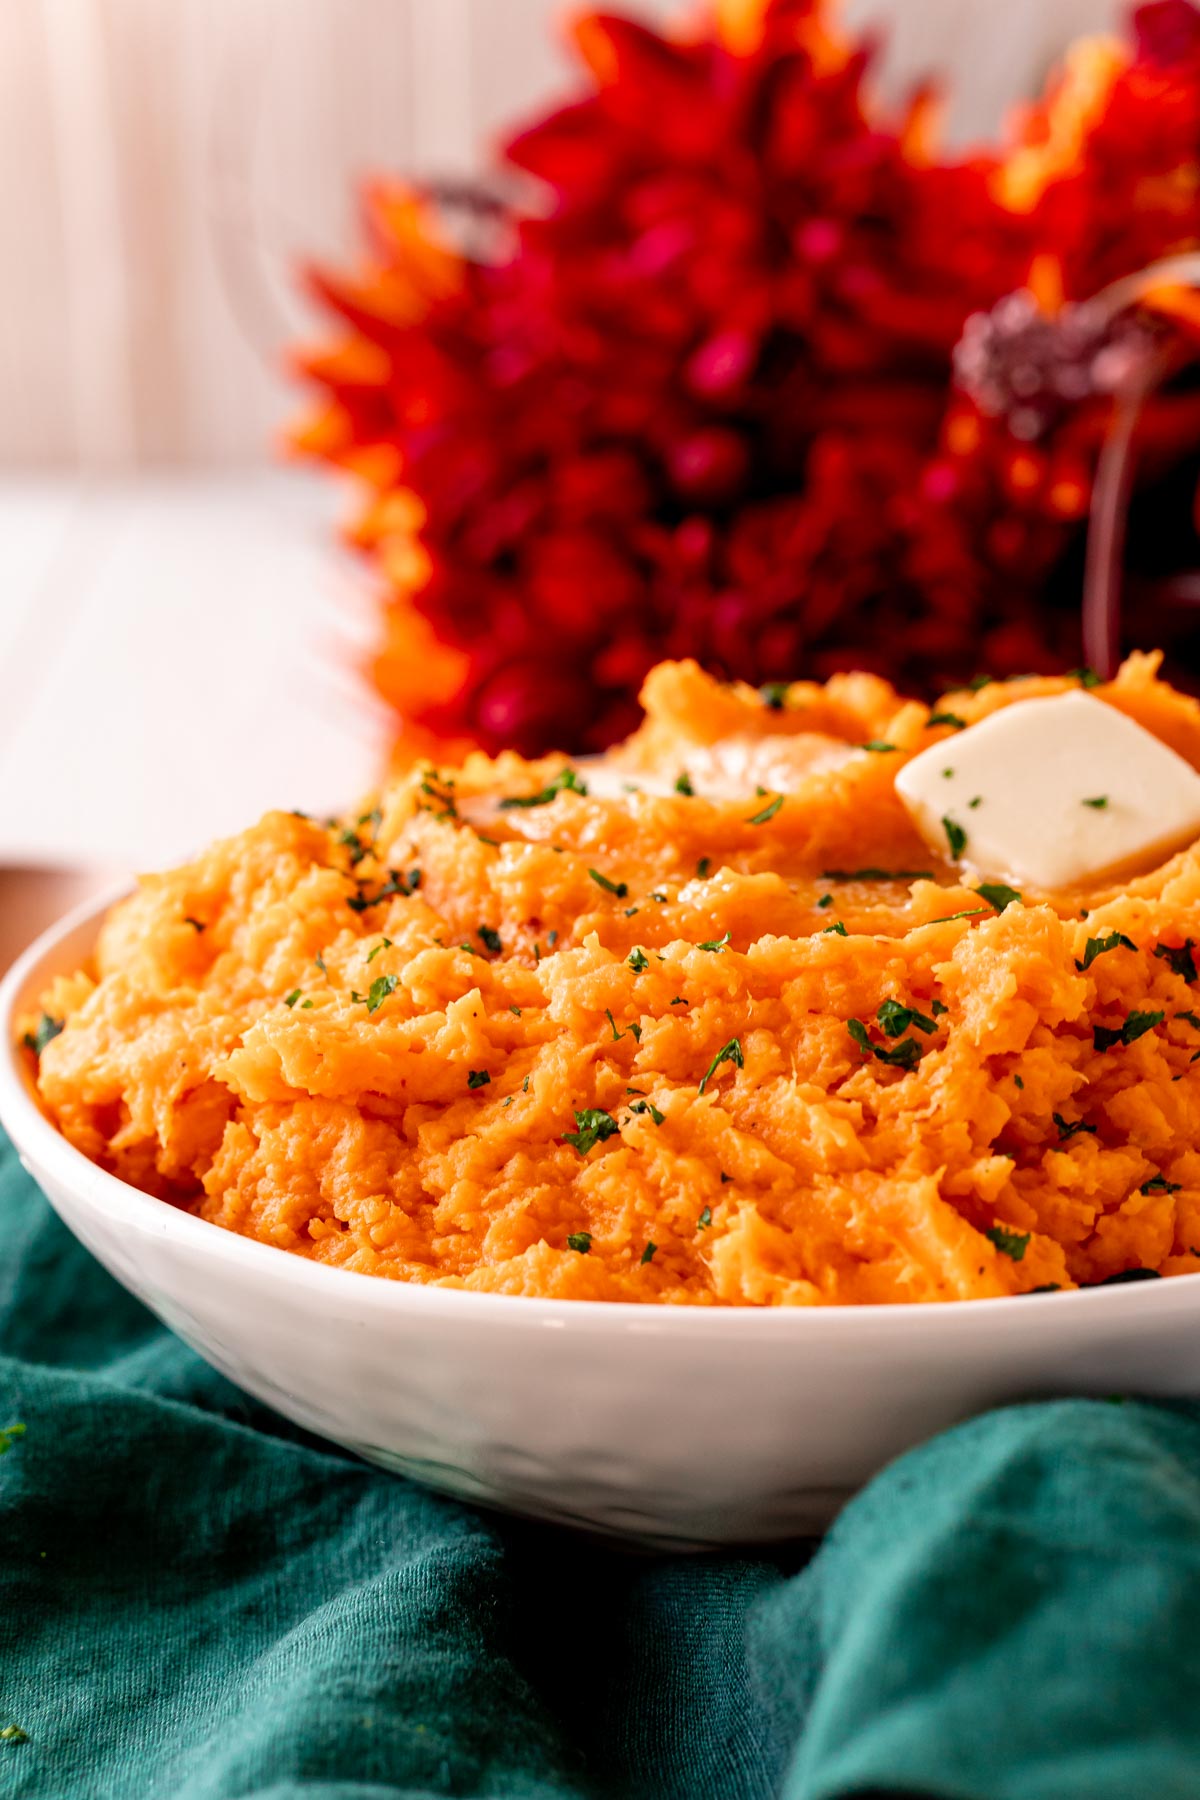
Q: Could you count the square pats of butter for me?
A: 1